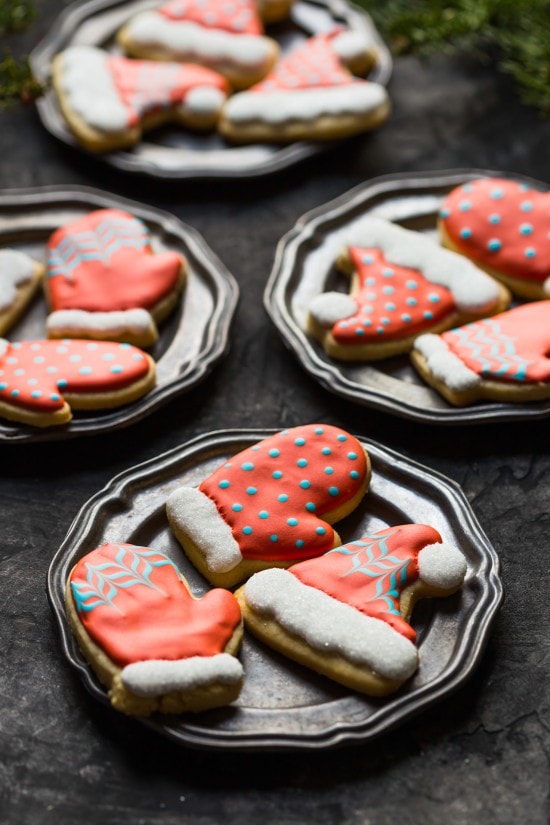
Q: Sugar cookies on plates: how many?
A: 12